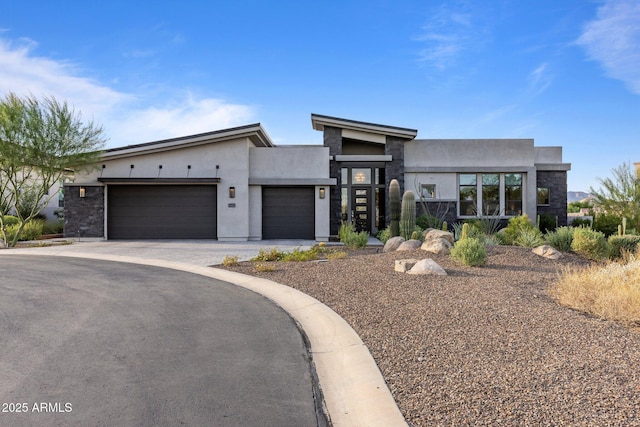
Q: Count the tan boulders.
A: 7